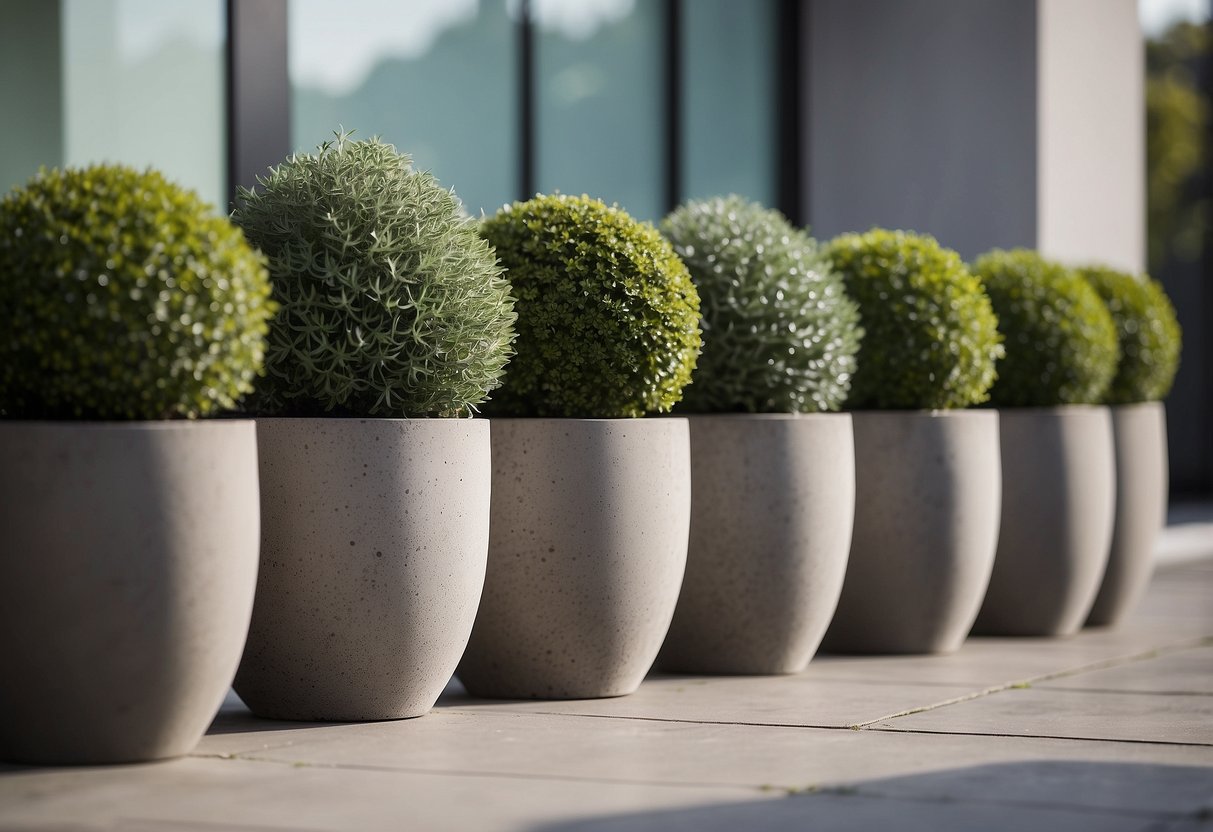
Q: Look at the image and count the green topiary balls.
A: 7